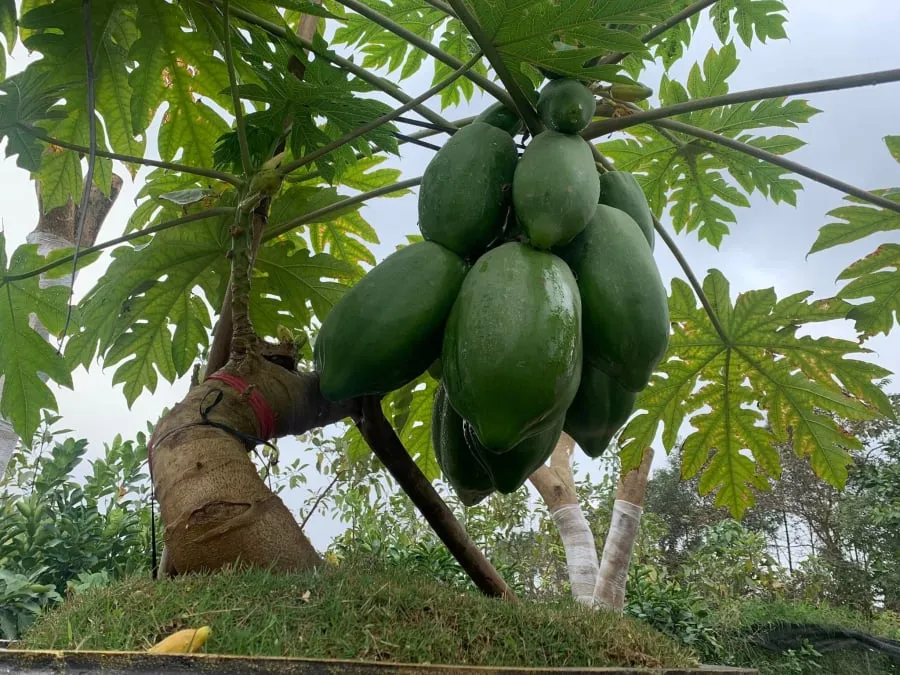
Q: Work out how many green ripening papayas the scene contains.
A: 11